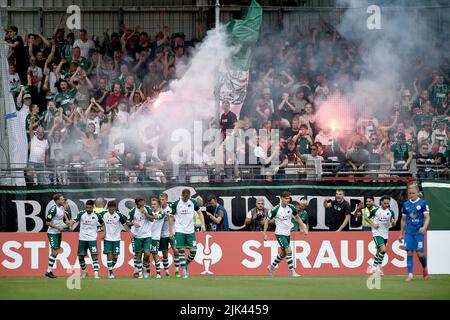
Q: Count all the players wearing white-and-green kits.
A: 9